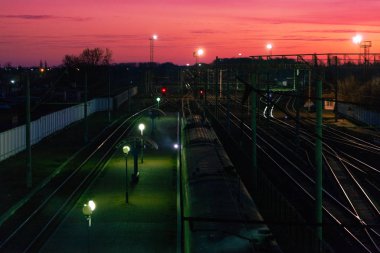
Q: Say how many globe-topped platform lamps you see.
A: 4